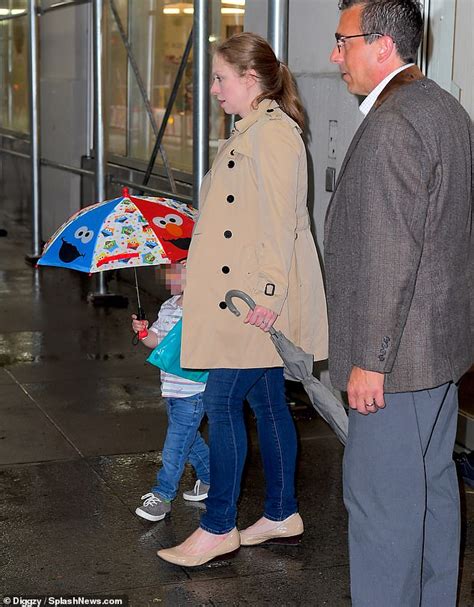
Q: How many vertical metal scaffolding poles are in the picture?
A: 4